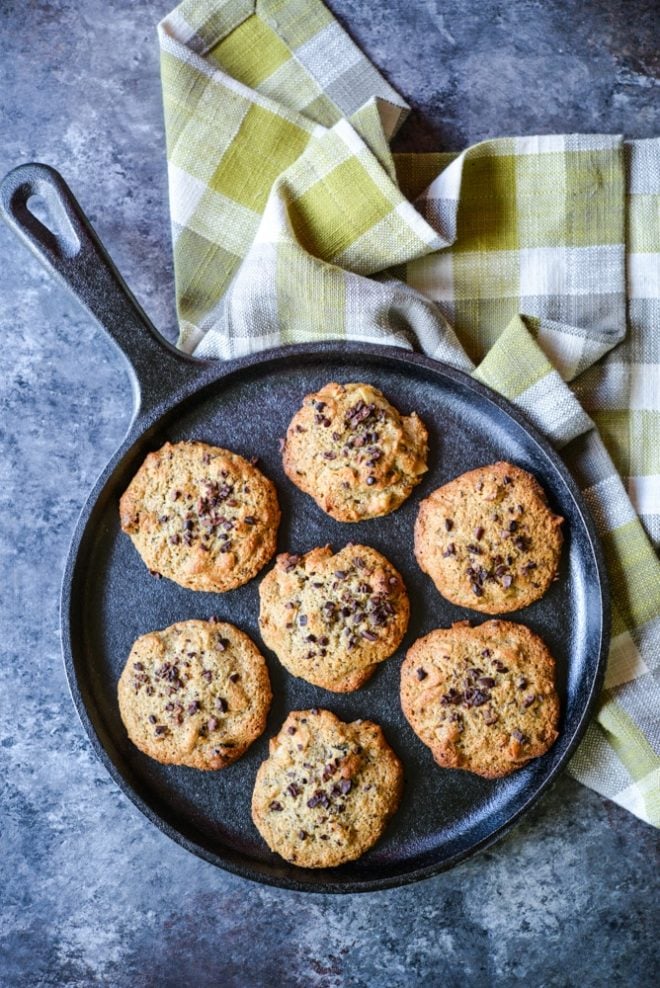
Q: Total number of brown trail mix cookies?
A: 7